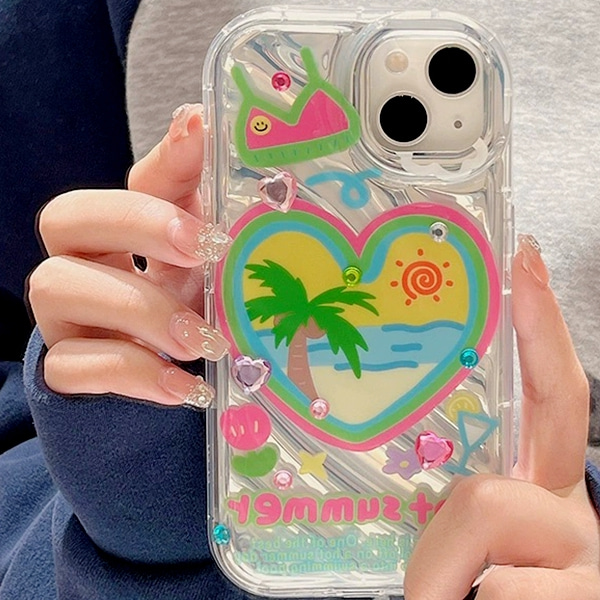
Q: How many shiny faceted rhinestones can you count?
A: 10